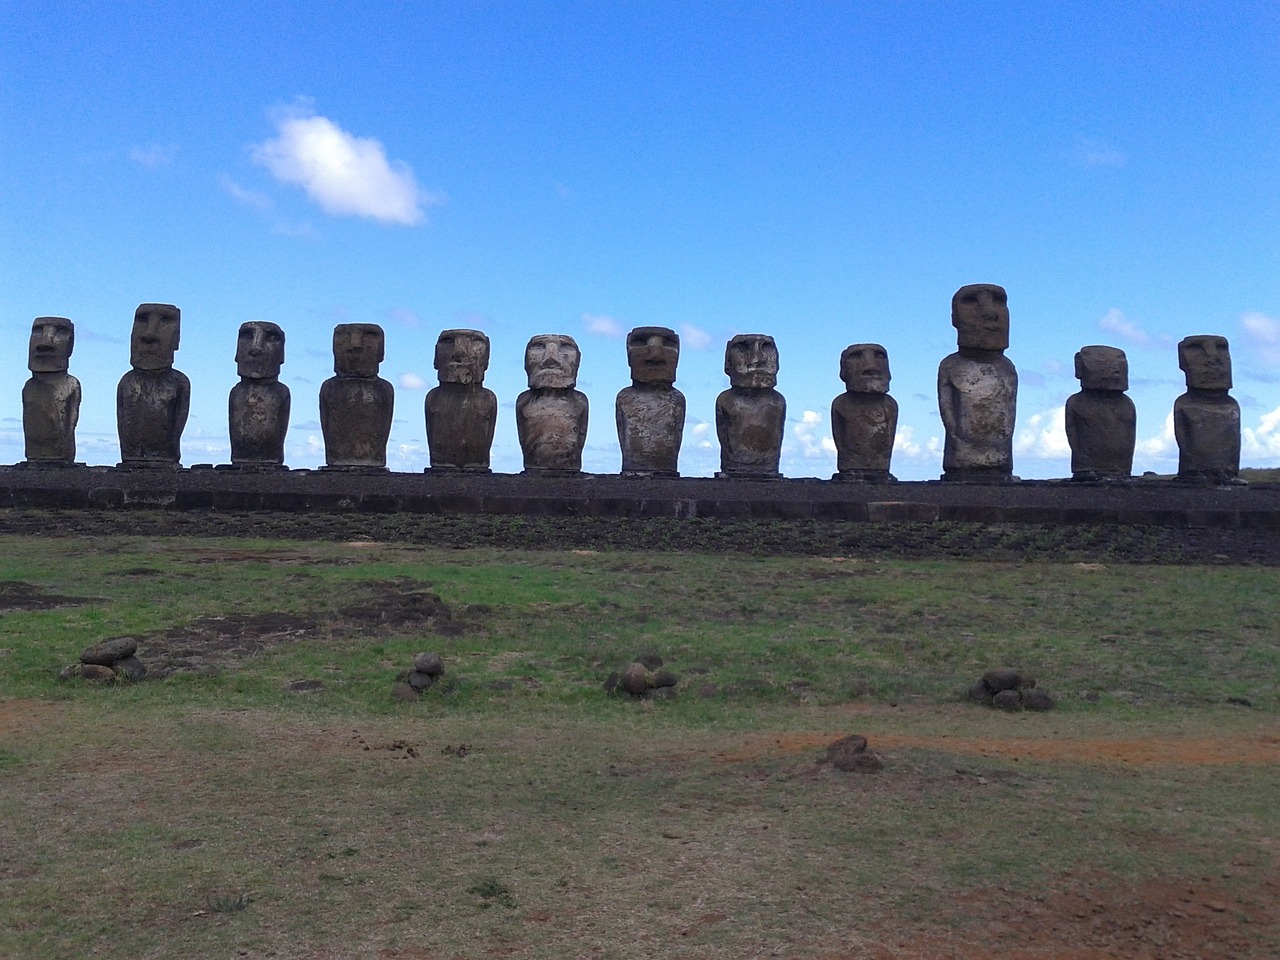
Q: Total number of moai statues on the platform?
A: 12